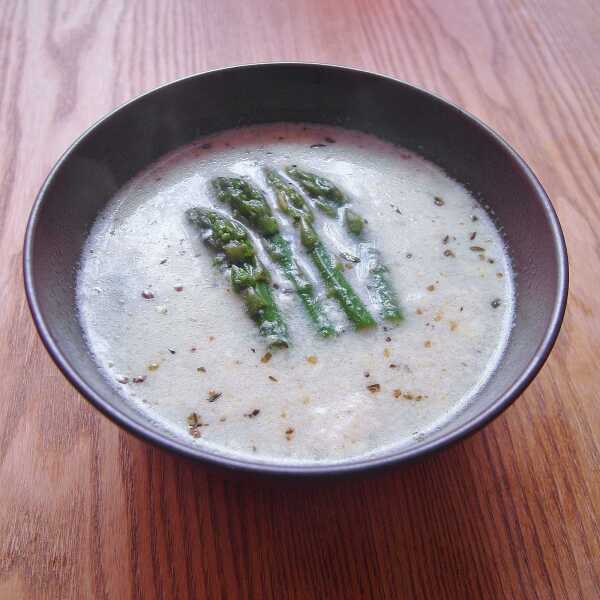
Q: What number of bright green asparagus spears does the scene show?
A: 4